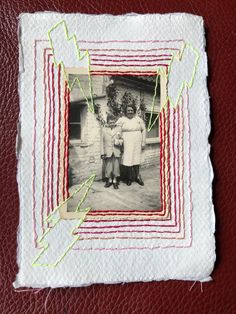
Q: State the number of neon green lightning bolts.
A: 3